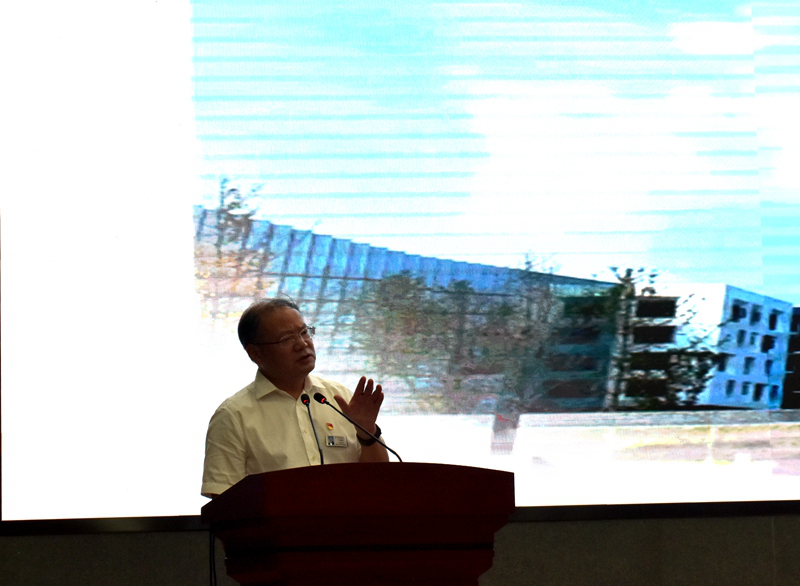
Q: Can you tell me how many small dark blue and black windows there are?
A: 13